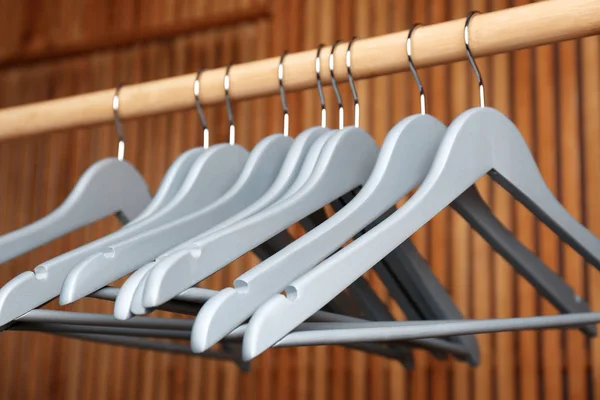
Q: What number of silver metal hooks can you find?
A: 9